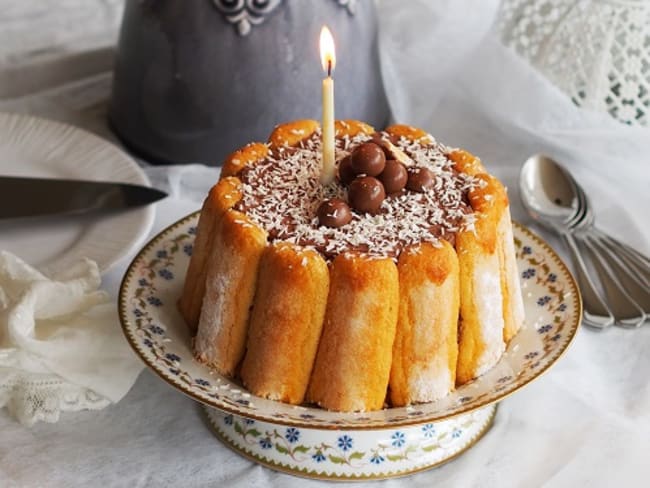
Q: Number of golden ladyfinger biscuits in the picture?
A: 12